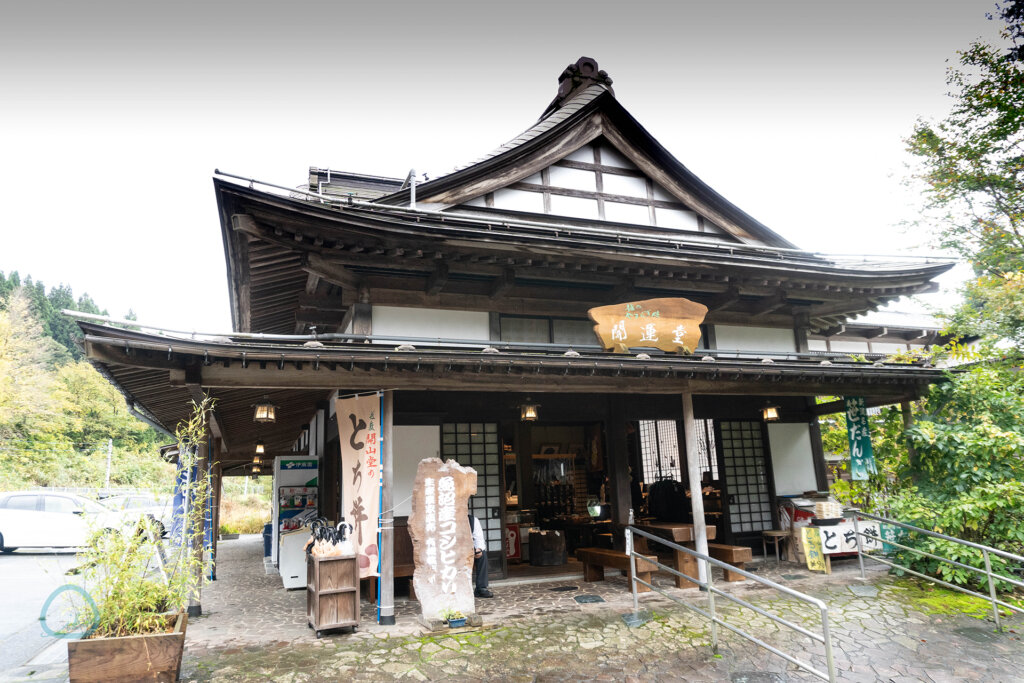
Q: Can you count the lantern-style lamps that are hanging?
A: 6